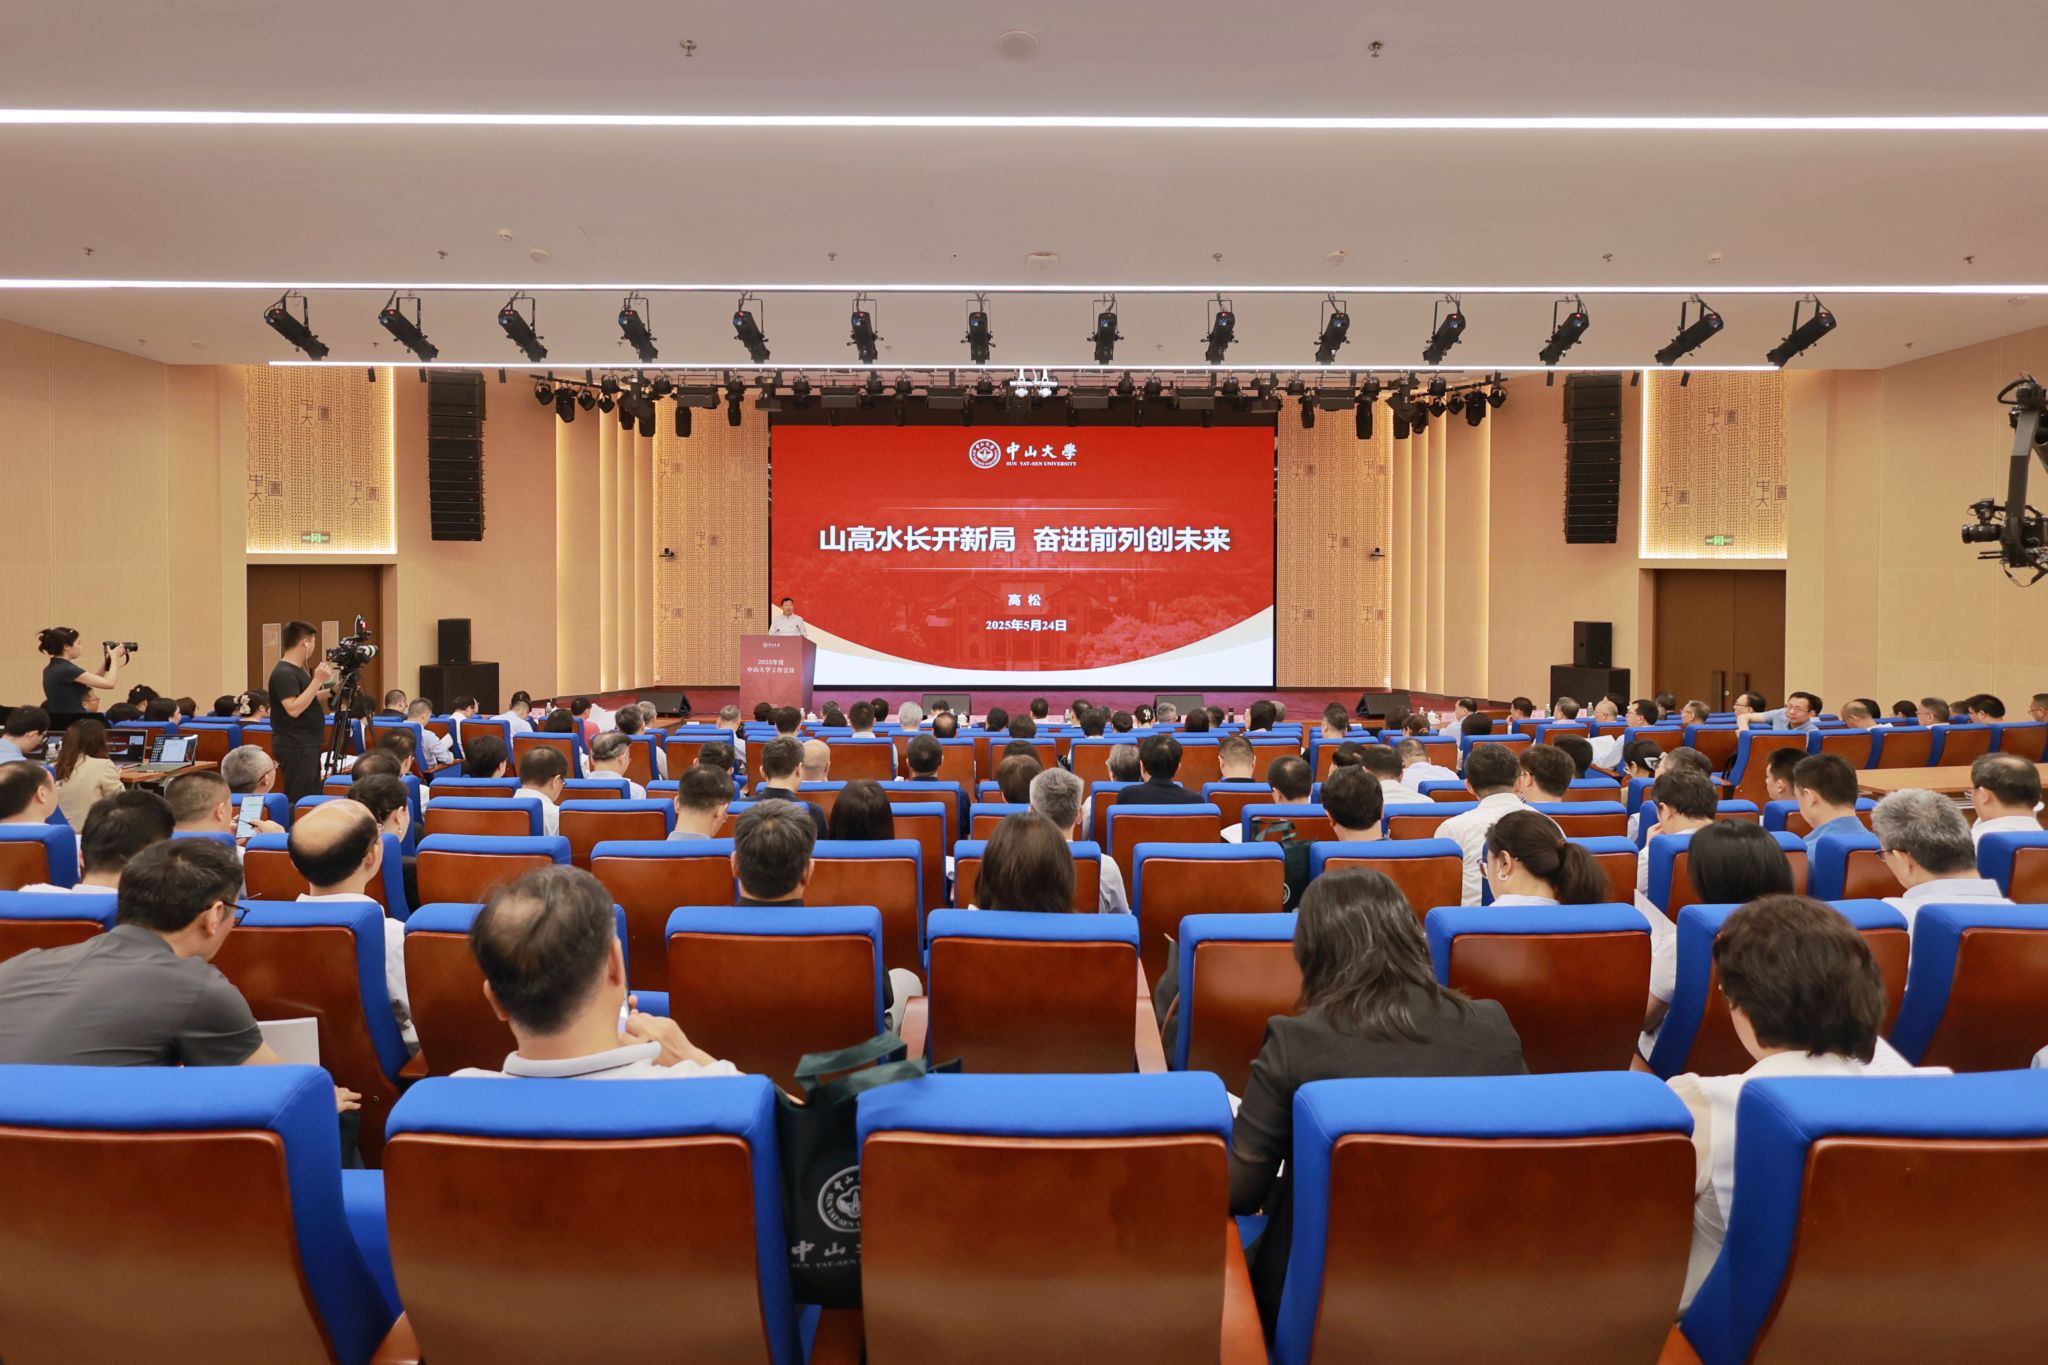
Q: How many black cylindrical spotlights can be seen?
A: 14